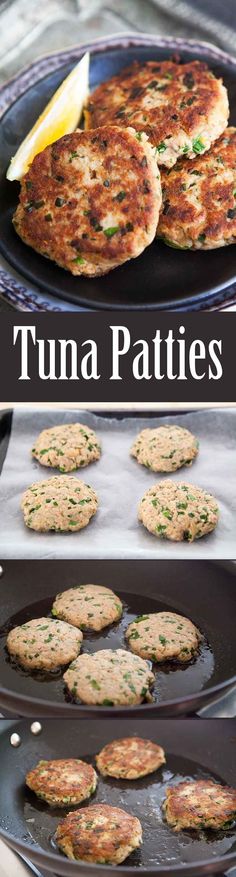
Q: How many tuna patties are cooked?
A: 7